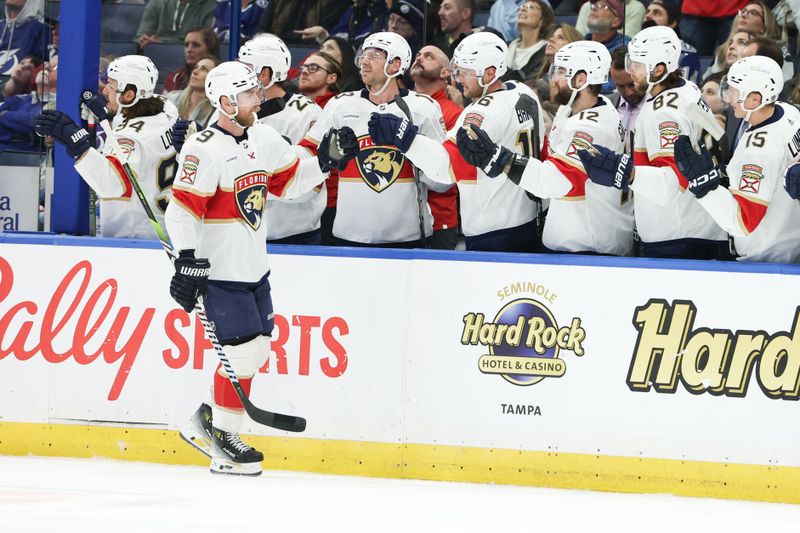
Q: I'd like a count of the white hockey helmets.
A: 8